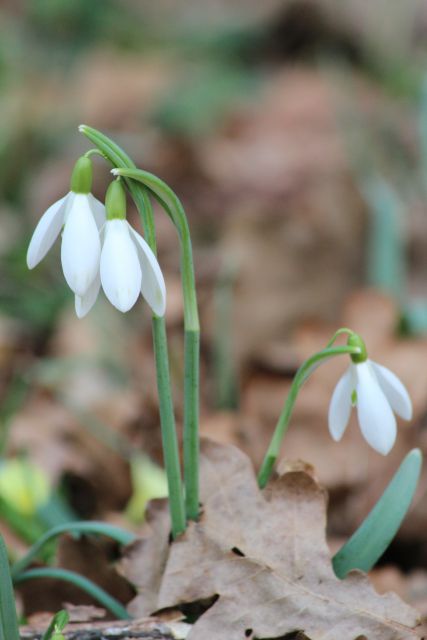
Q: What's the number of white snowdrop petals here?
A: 9